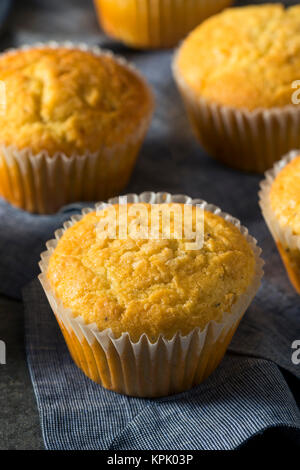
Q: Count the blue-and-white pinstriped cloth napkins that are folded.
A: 1